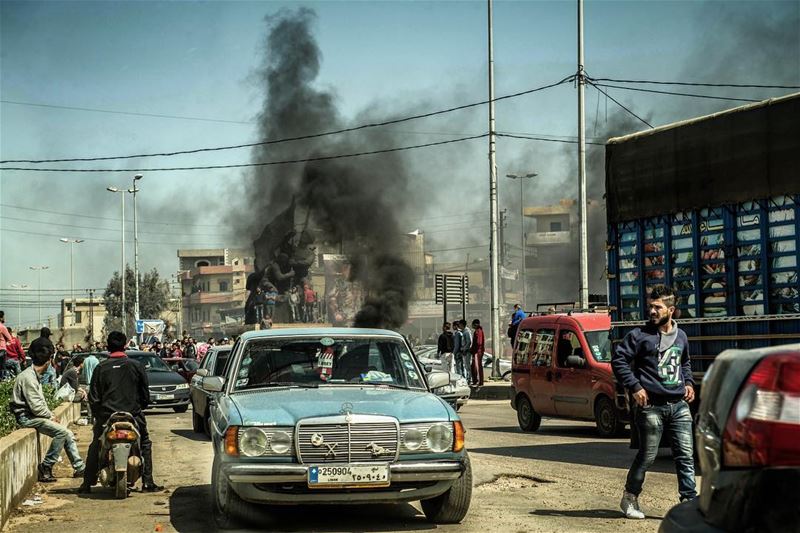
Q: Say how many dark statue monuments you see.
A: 1